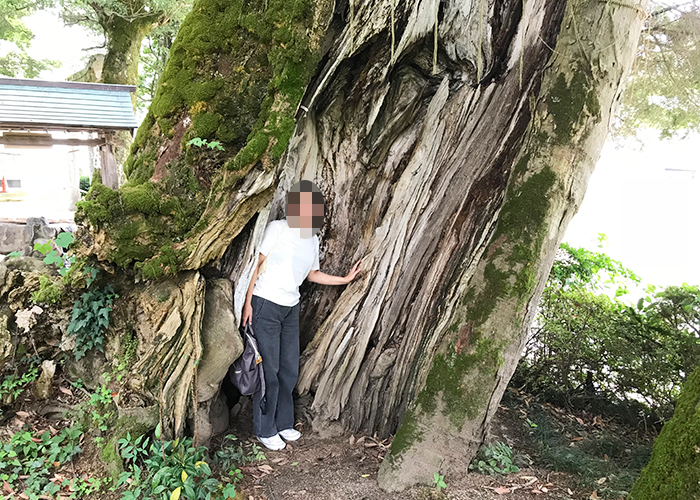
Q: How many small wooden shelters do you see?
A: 1